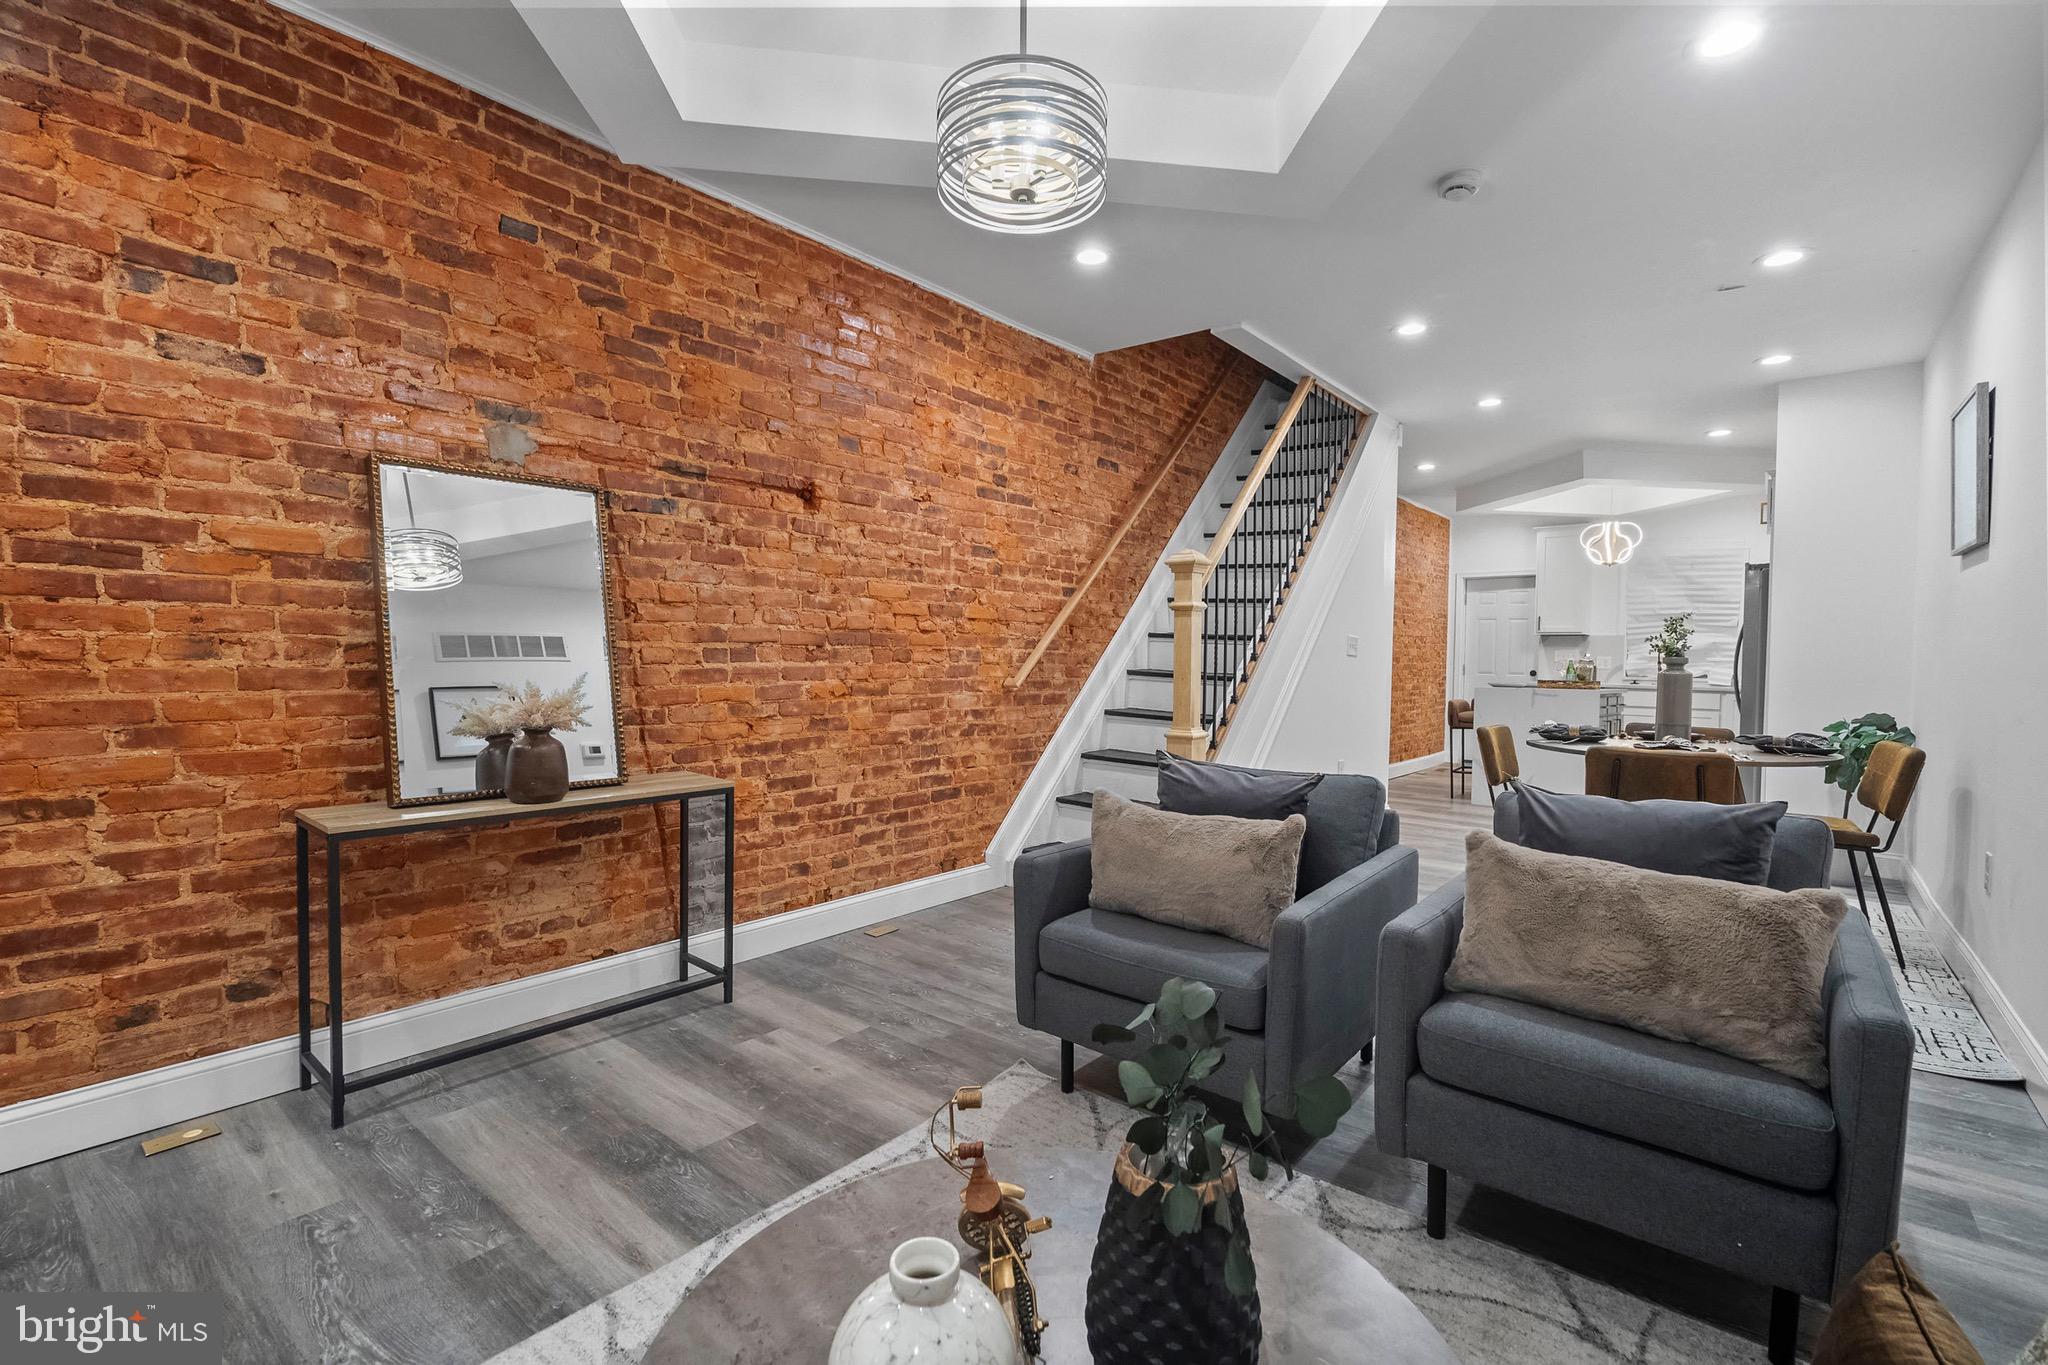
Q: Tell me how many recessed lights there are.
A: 8